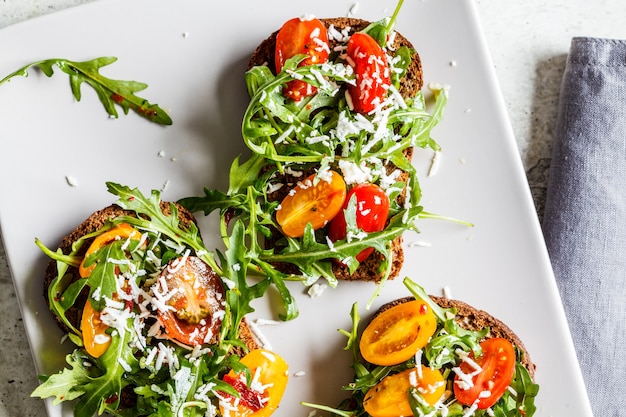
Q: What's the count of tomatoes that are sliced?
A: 11